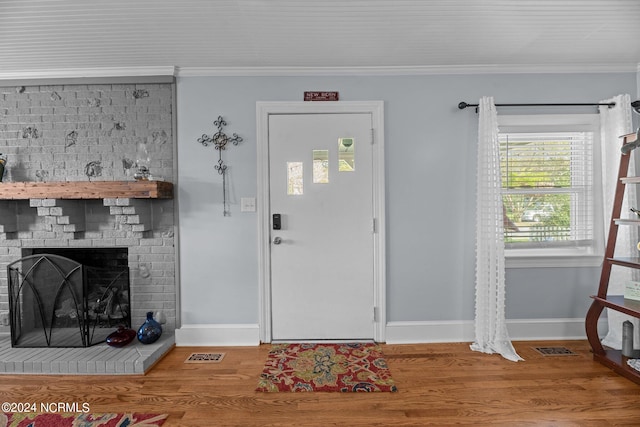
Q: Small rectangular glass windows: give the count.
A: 3